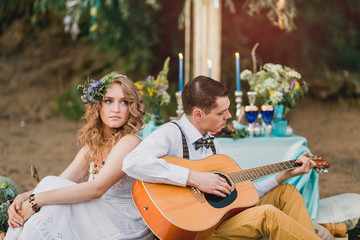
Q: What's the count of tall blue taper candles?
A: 3